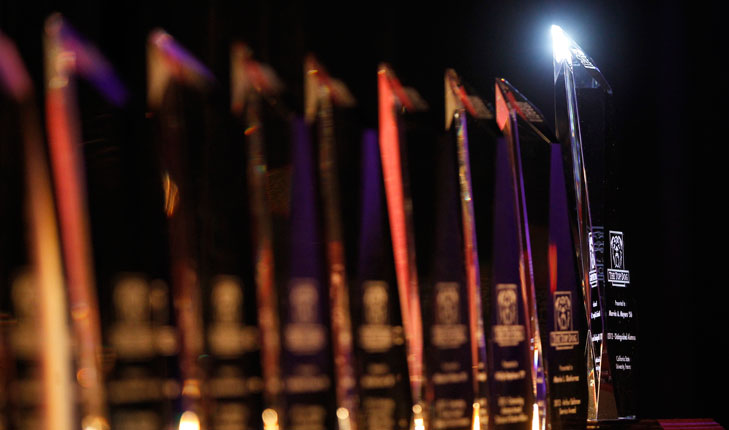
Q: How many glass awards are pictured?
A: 9